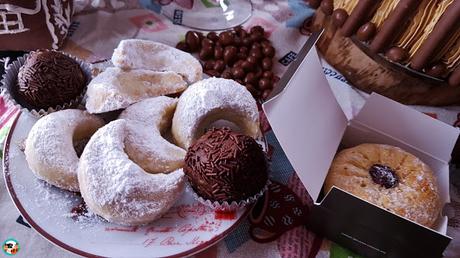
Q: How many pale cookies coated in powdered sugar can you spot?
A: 6